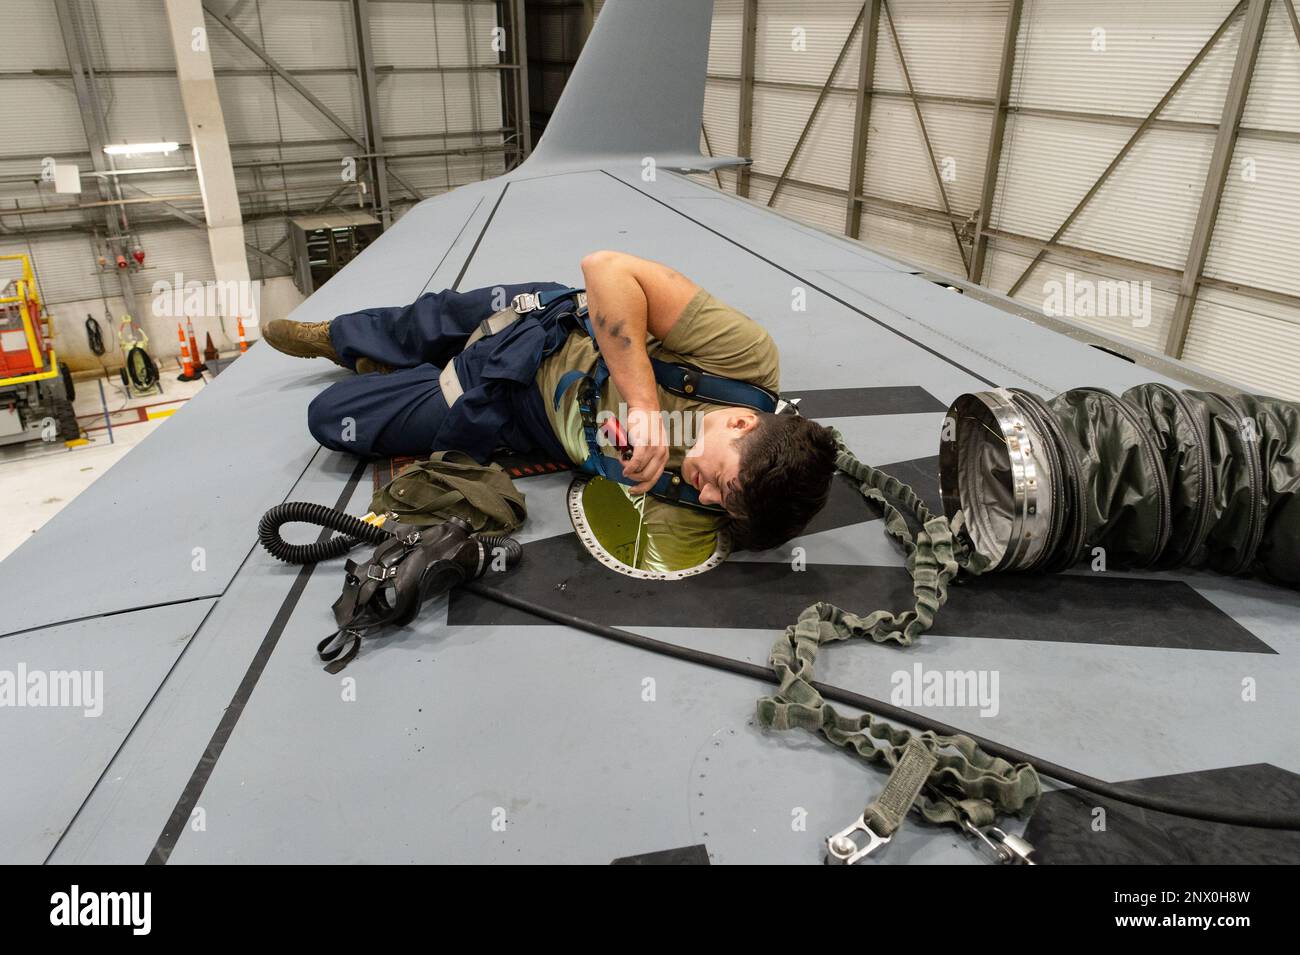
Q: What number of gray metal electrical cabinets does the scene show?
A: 1